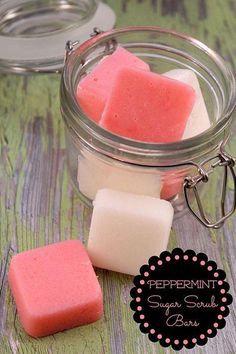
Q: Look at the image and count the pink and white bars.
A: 7